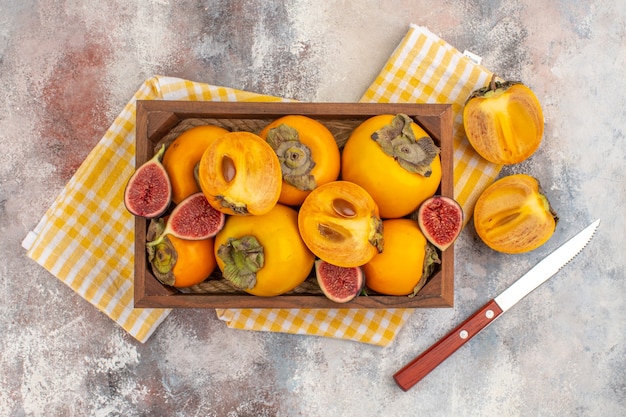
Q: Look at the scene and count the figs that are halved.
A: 4